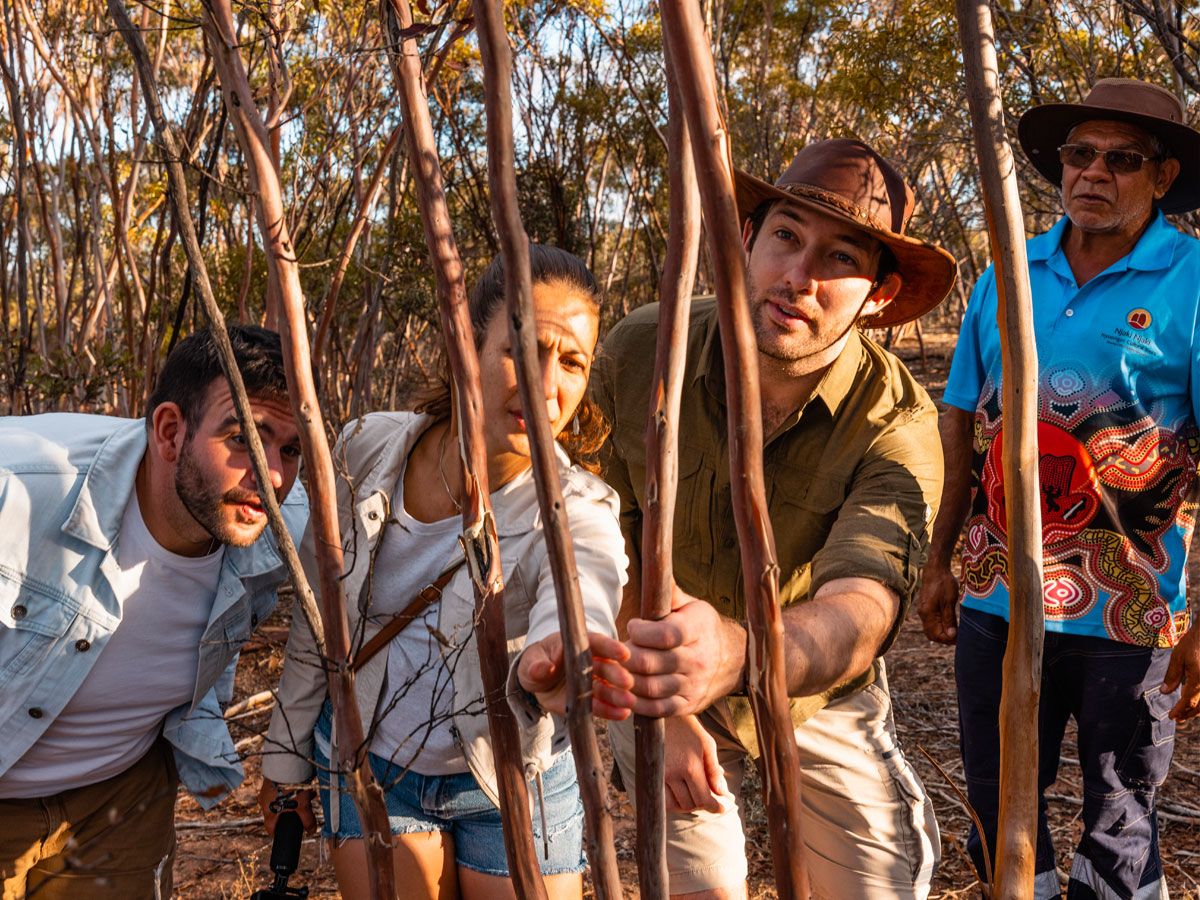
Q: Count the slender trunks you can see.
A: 7